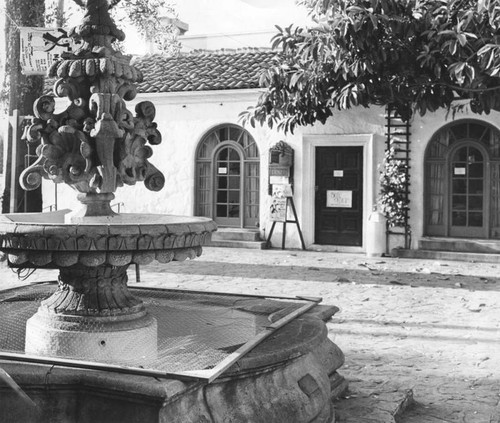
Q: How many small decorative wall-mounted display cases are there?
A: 1